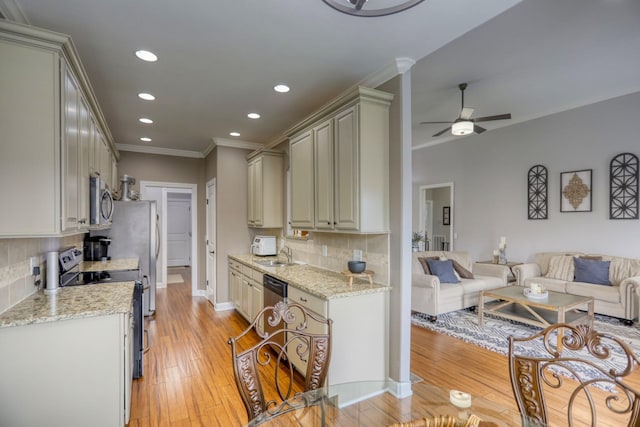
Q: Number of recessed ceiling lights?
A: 7